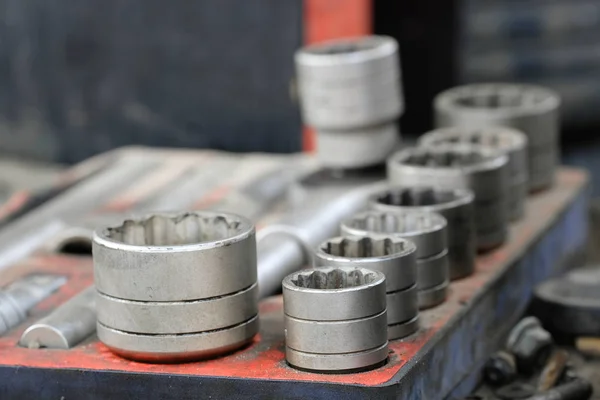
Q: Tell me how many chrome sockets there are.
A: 9